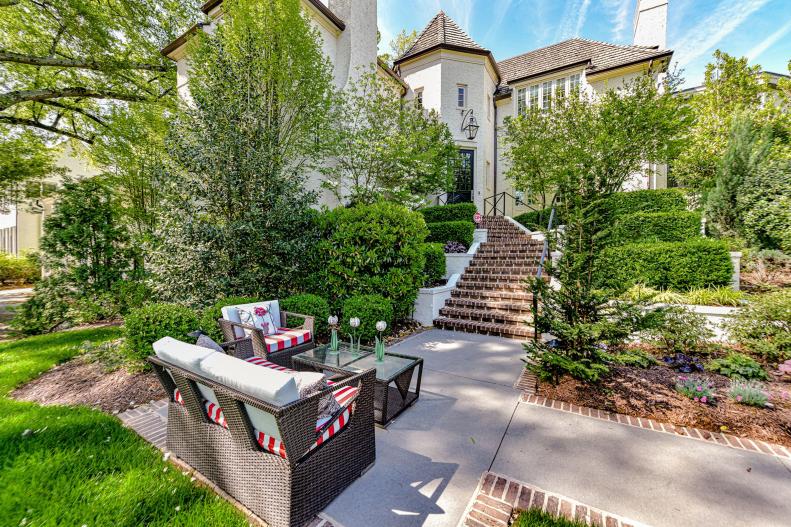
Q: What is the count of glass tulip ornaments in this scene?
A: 3